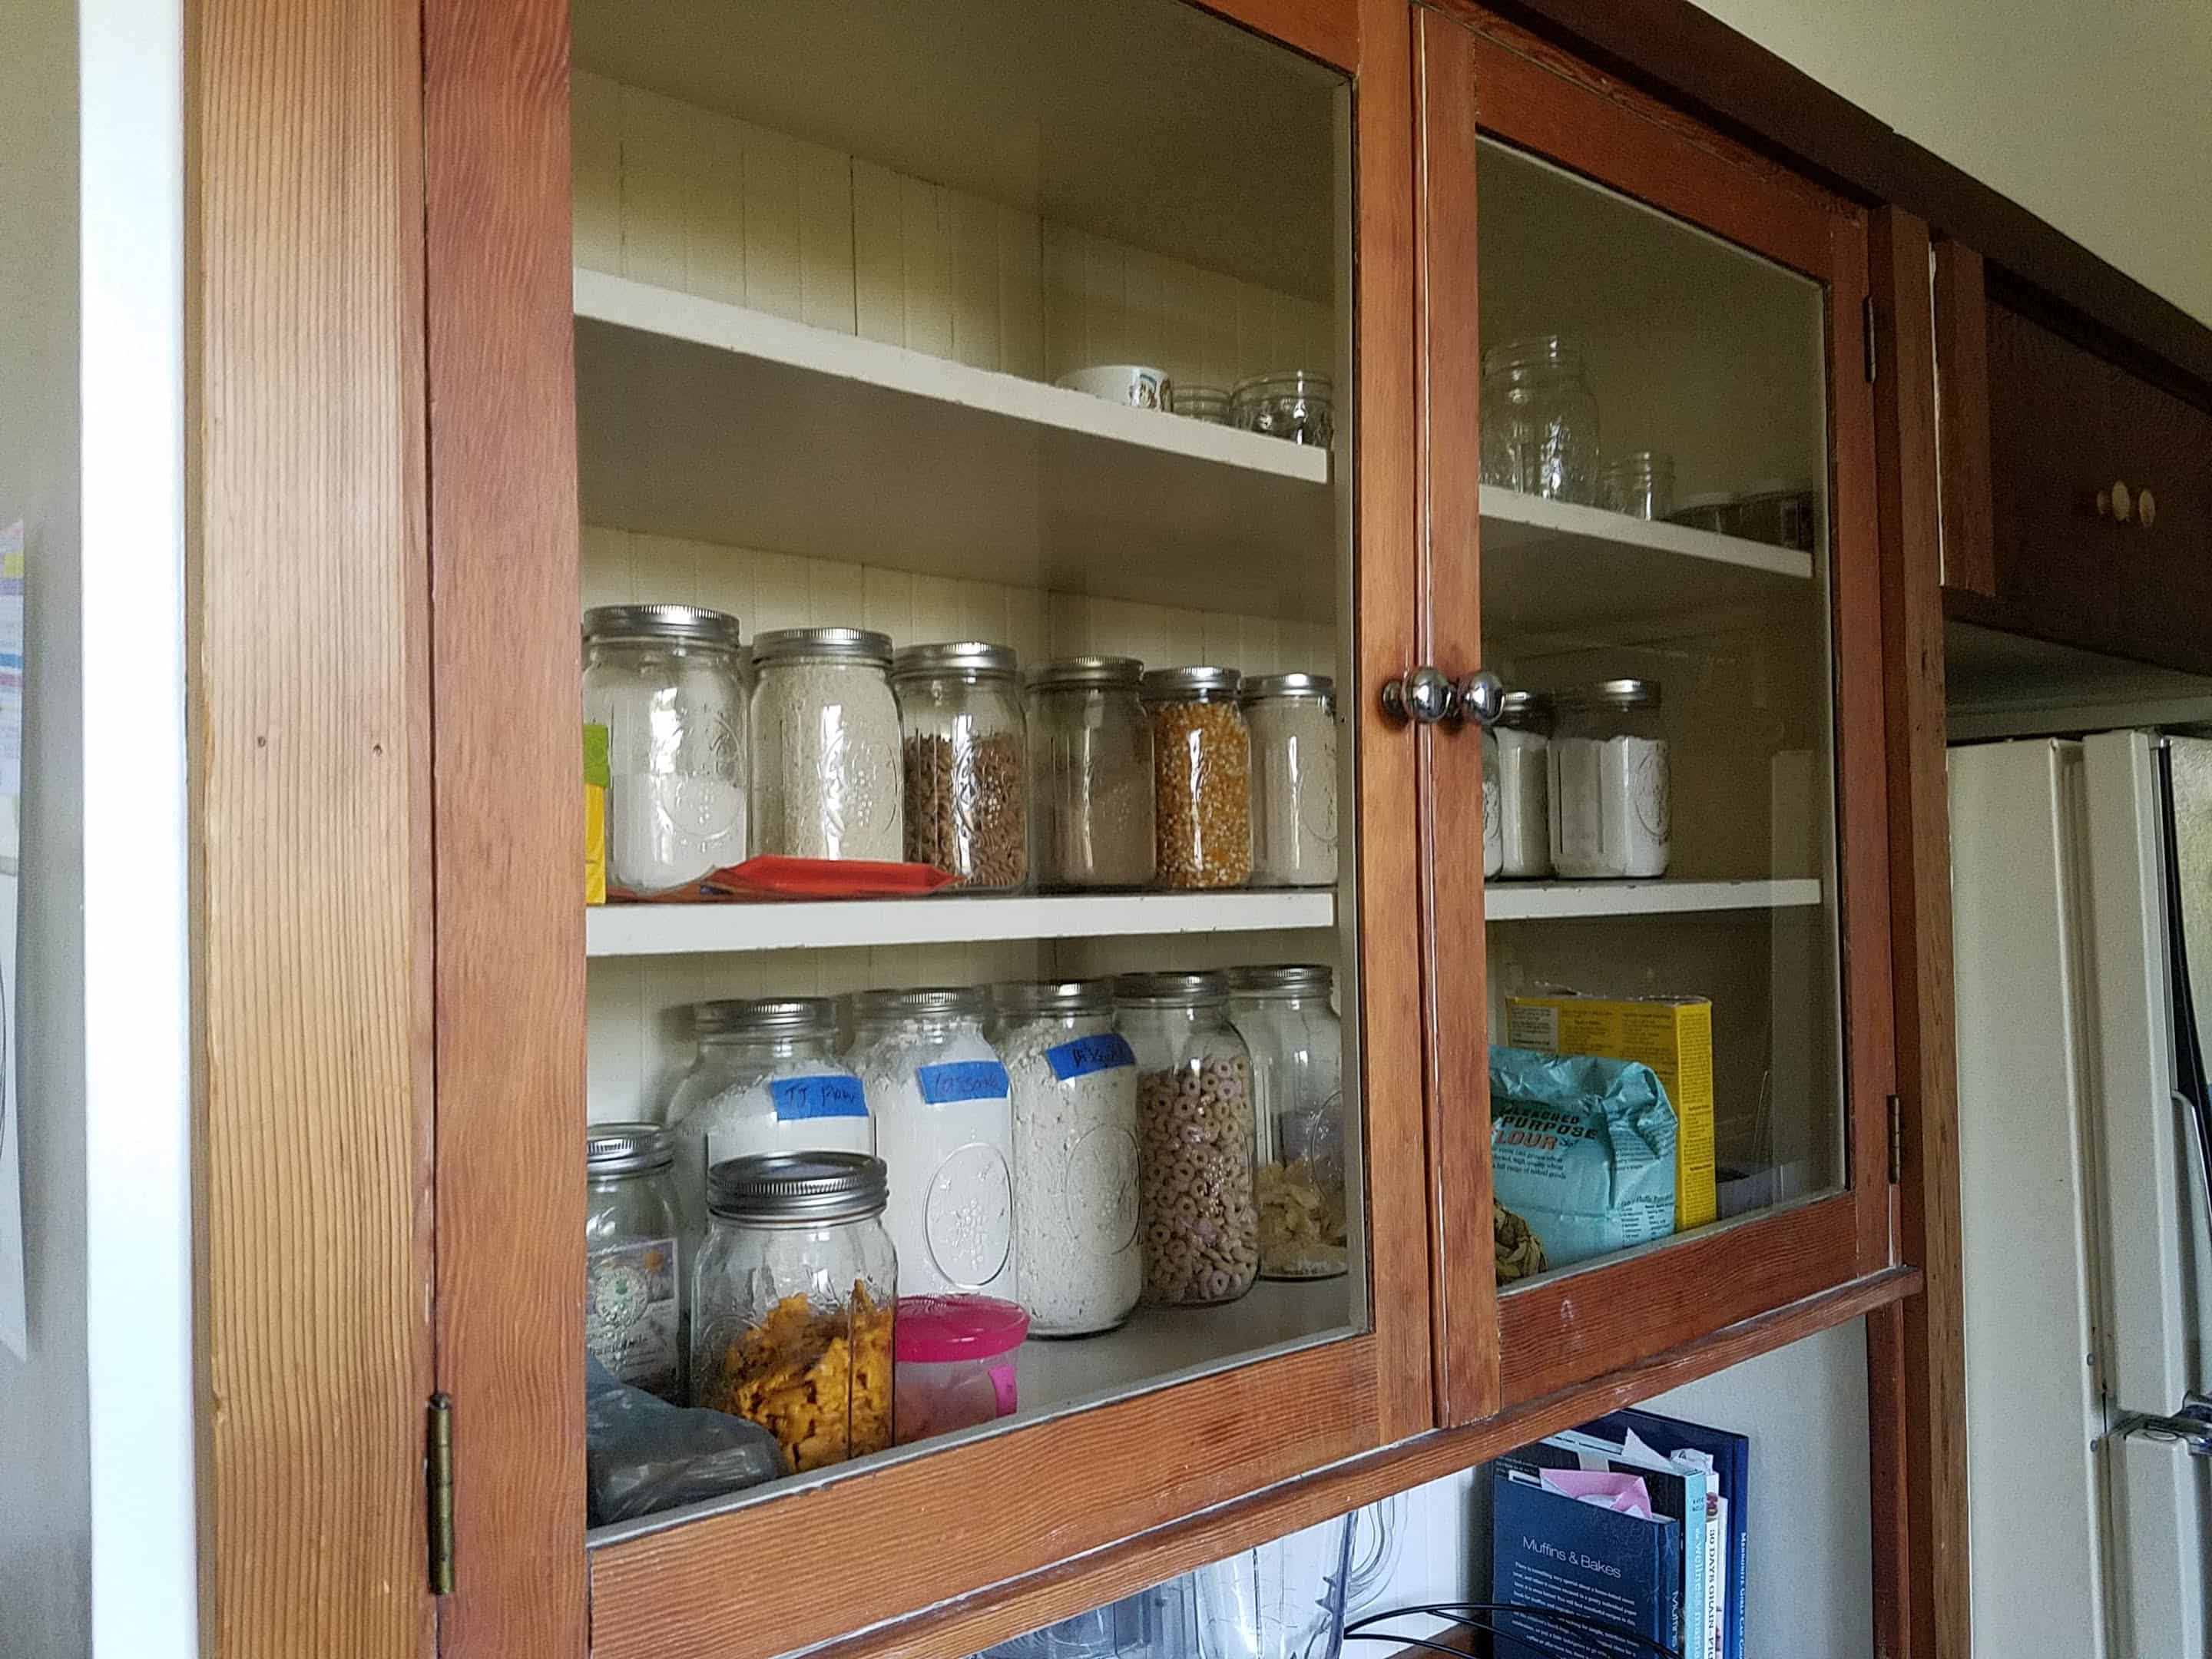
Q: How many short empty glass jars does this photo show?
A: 3